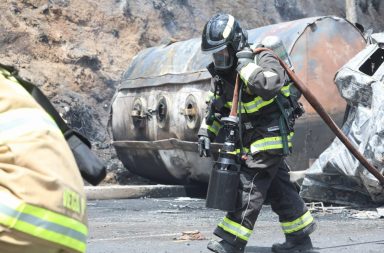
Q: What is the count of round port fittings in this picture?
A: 3